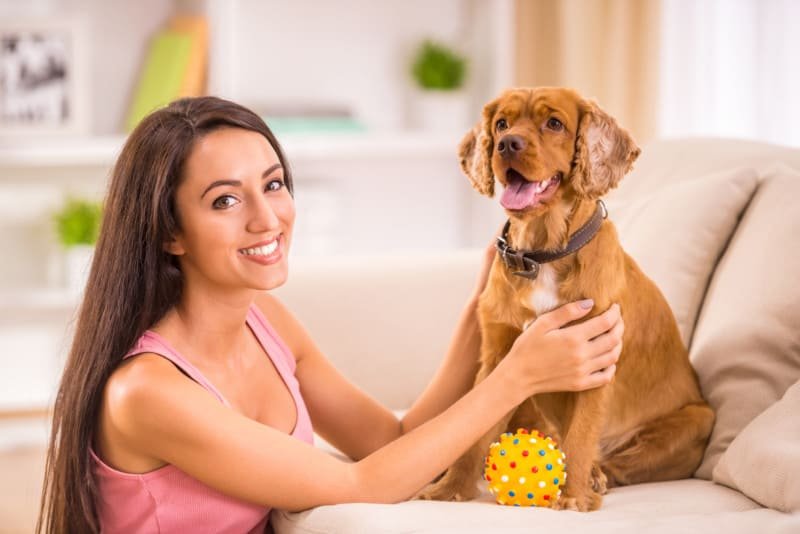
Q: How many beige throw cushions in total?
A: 3